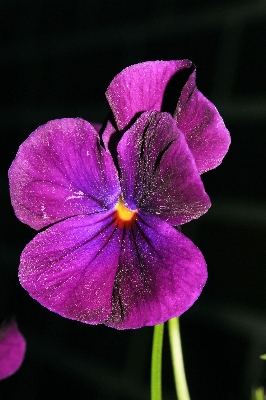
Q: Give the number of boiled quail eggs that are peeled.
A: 0